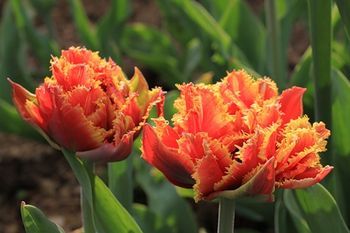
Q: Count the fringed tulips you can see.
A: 2